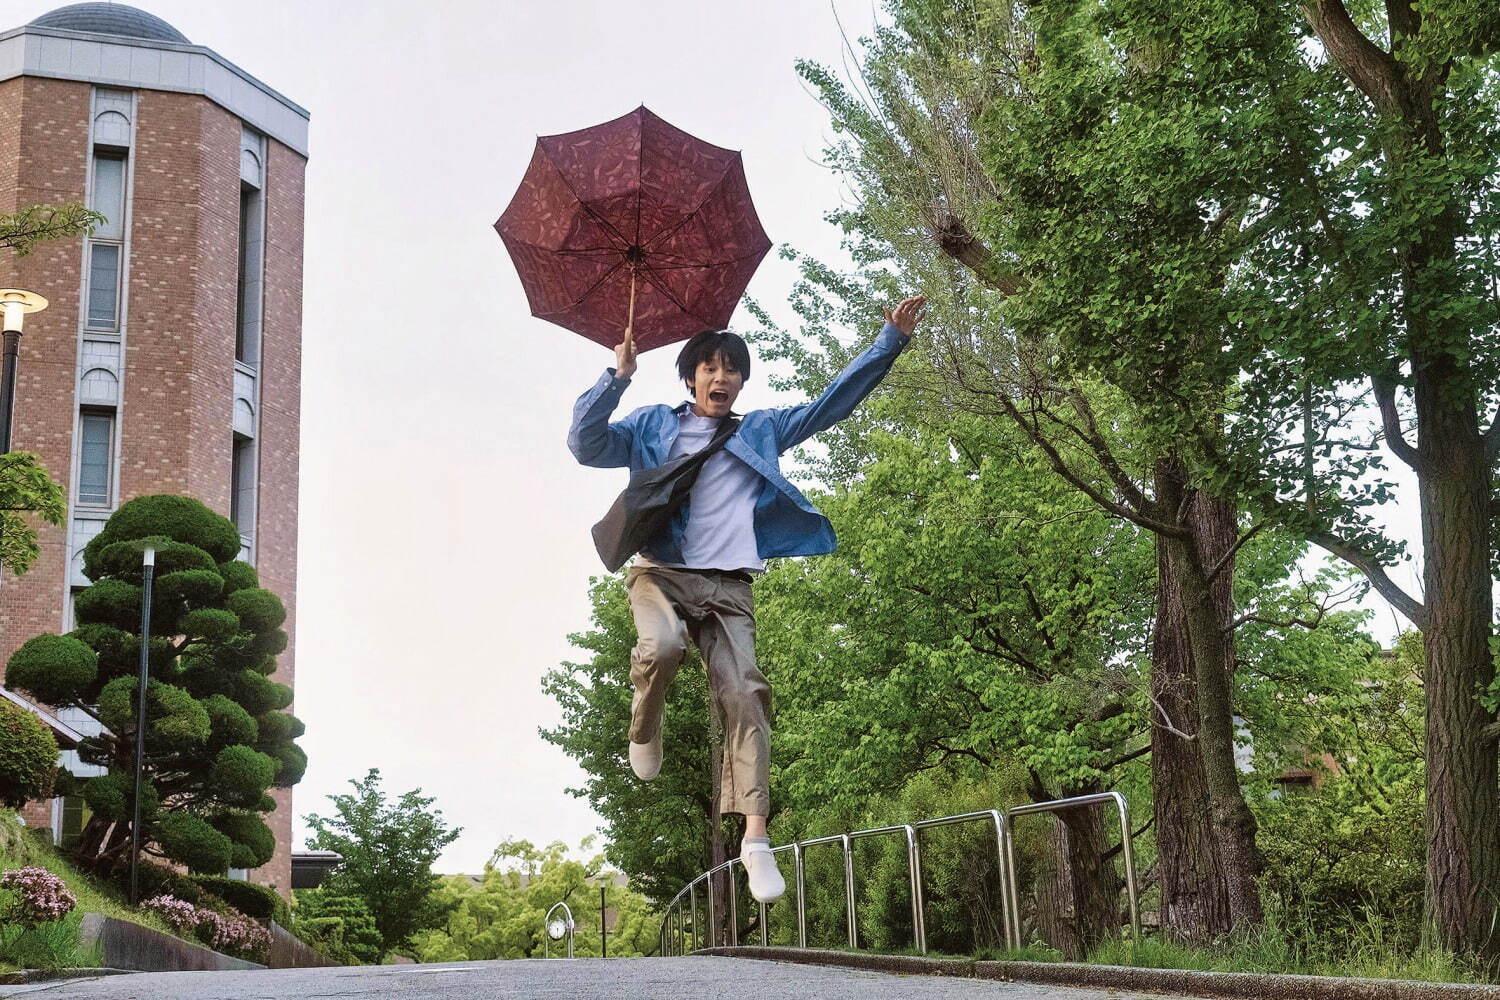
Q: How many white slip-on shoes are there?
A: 2